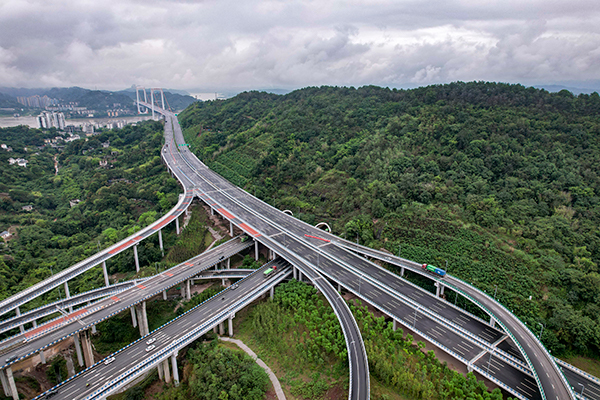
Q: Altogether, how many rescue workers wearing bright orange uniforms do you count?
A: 0